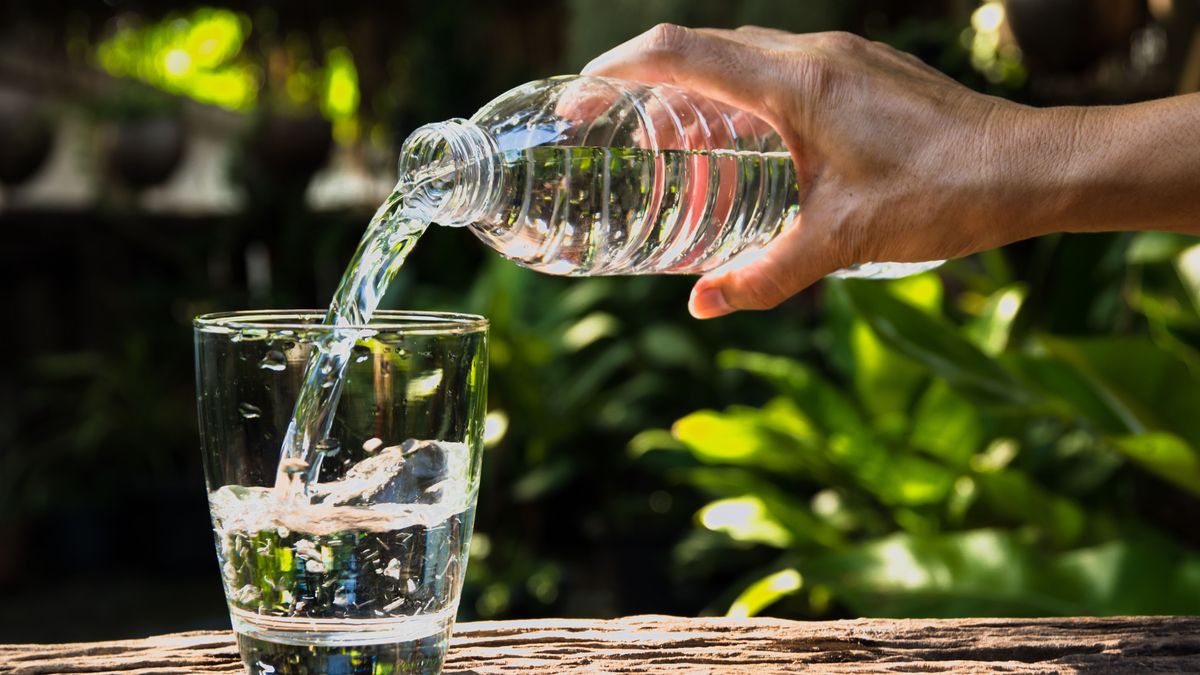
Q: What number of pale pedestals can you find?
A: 3